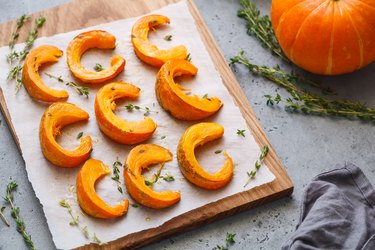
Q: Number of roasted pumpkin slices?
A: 9